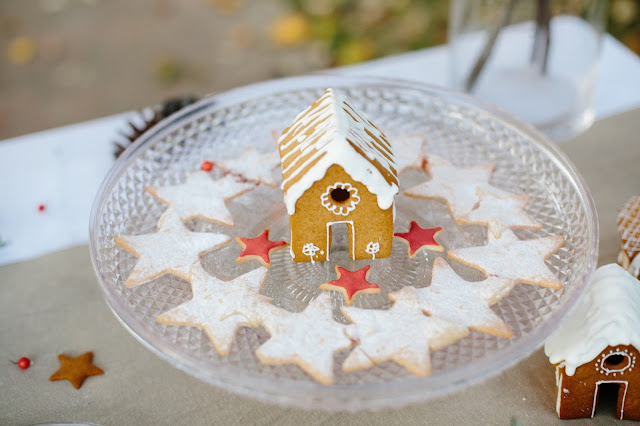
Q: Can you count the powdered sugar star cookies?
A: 11